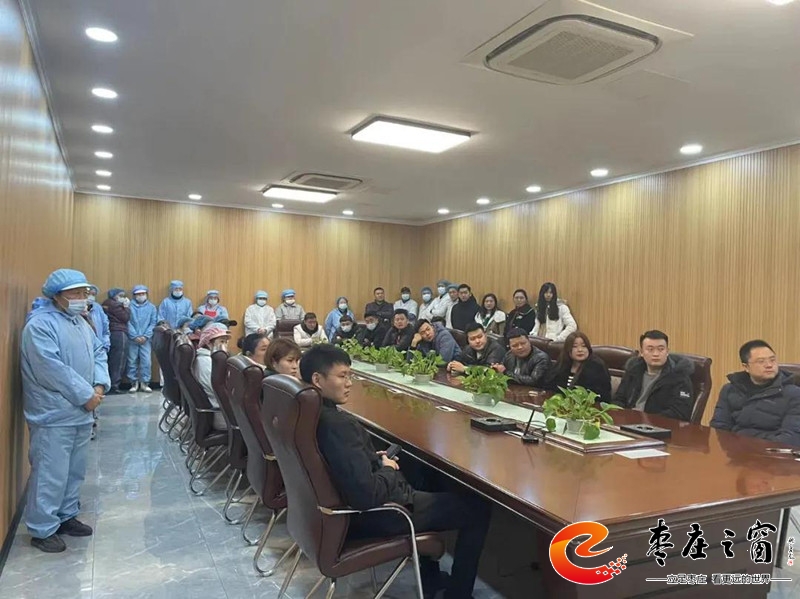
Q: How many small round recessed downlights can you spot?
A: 14